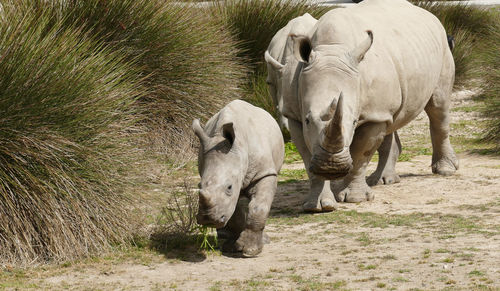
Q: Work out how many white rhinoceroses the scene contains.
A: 3